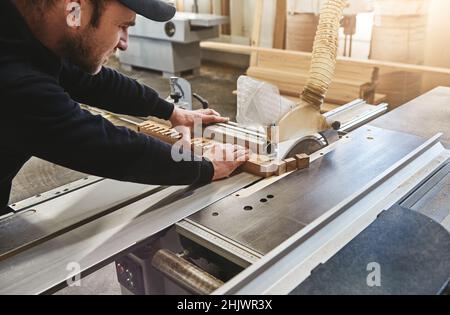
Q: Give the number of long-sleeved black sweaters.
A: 1